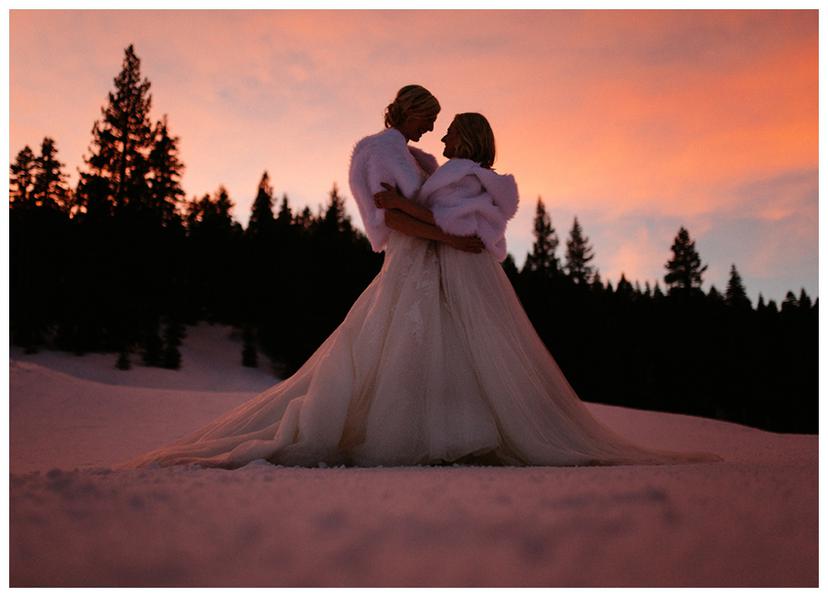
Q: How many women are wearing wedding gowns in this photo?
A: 2